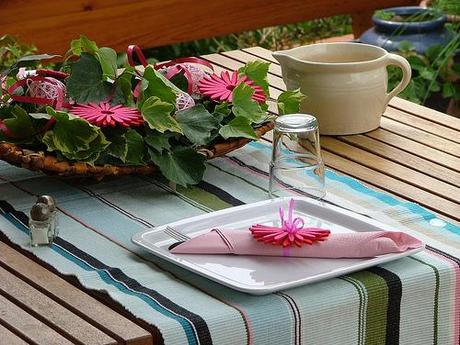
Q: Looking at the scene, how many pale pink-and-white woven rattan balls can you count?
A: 3